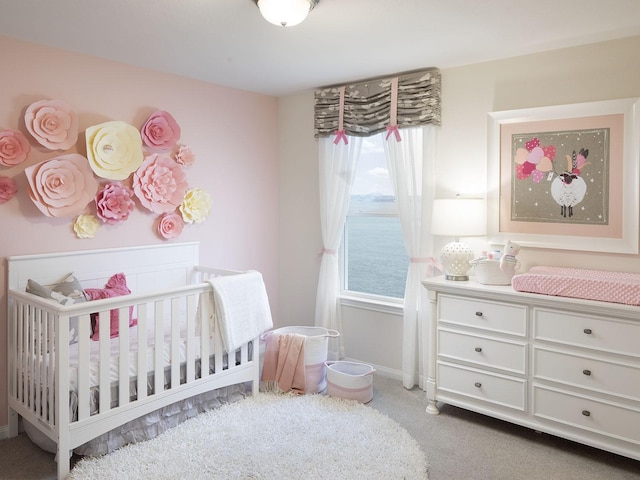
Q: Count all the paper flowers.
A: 12